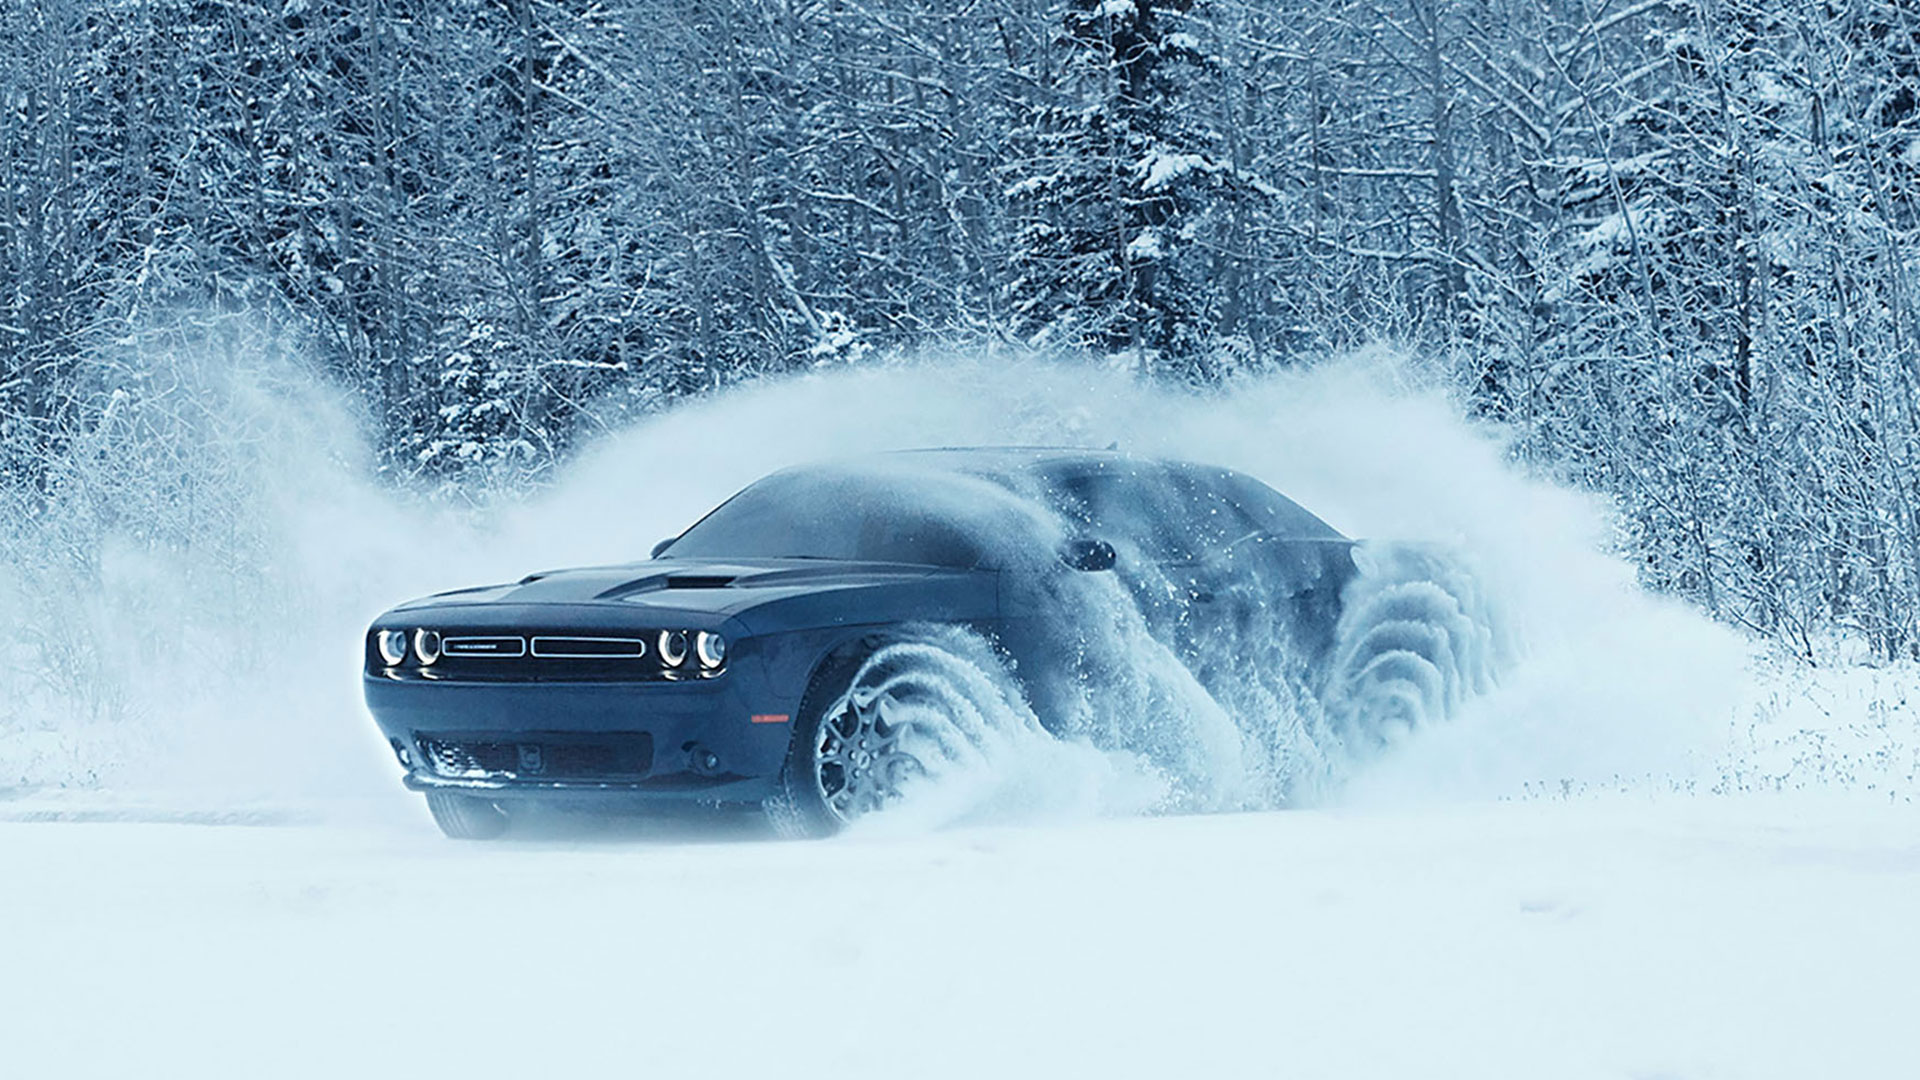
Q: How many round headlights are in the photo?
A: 4